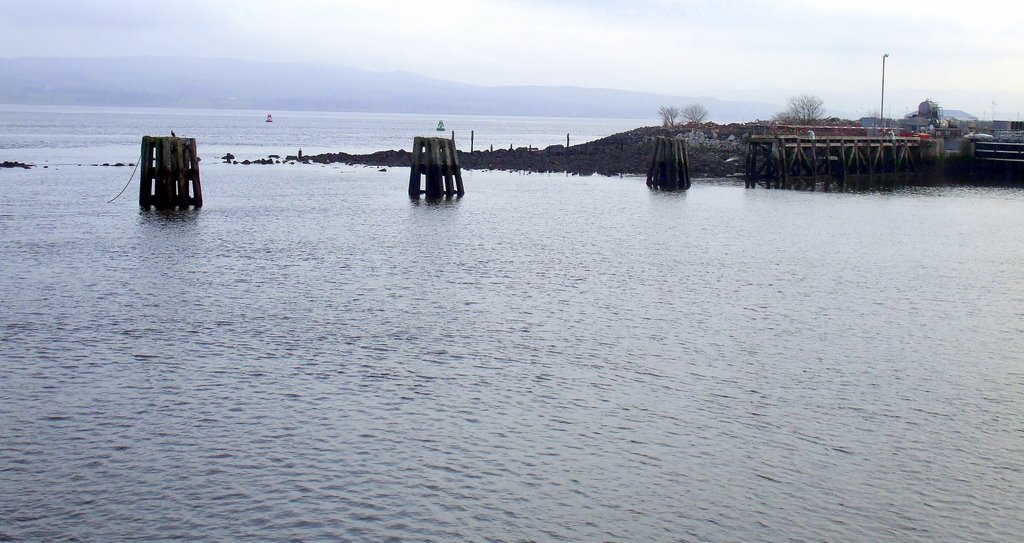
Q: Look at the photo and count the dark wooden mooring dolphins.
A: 3